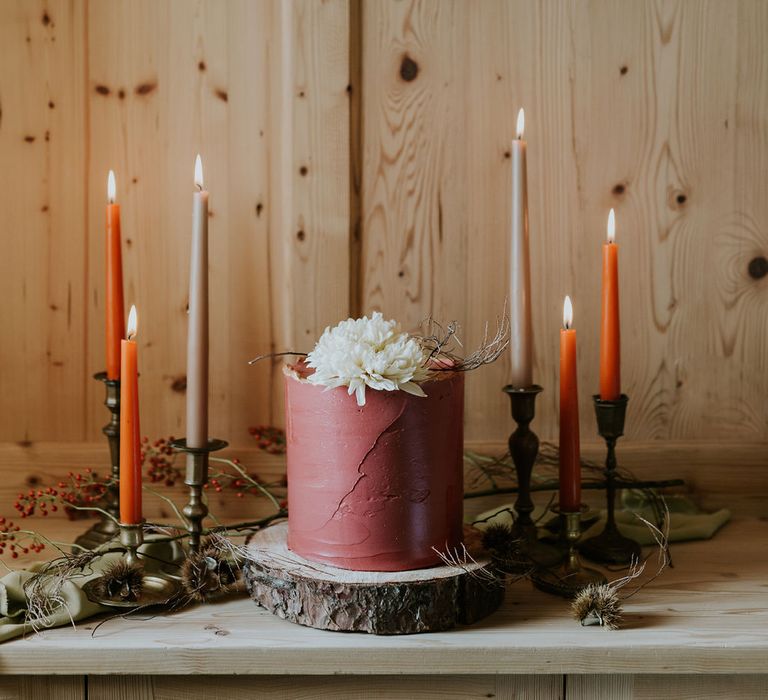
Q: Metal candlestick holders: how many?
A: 6